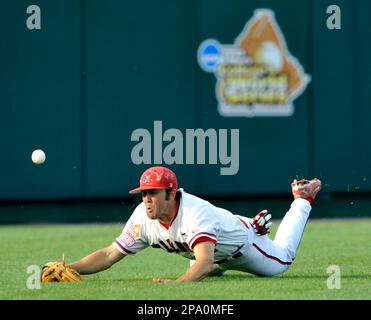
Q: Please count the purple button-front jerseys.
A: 0